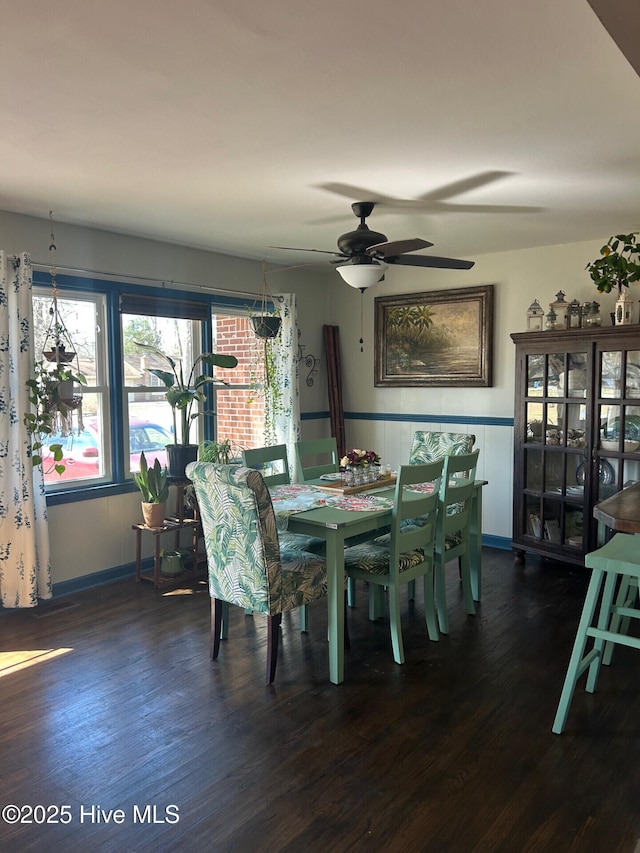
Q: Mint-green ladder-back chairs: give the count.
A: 4